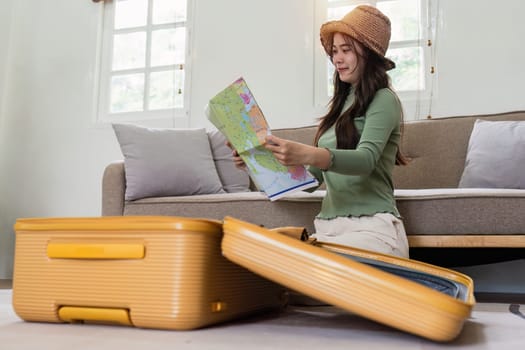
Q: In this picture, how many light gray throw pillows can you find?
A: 3